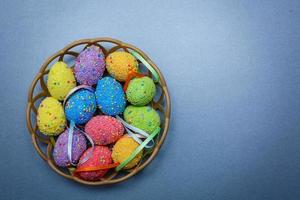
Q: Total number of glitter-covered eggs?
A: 12